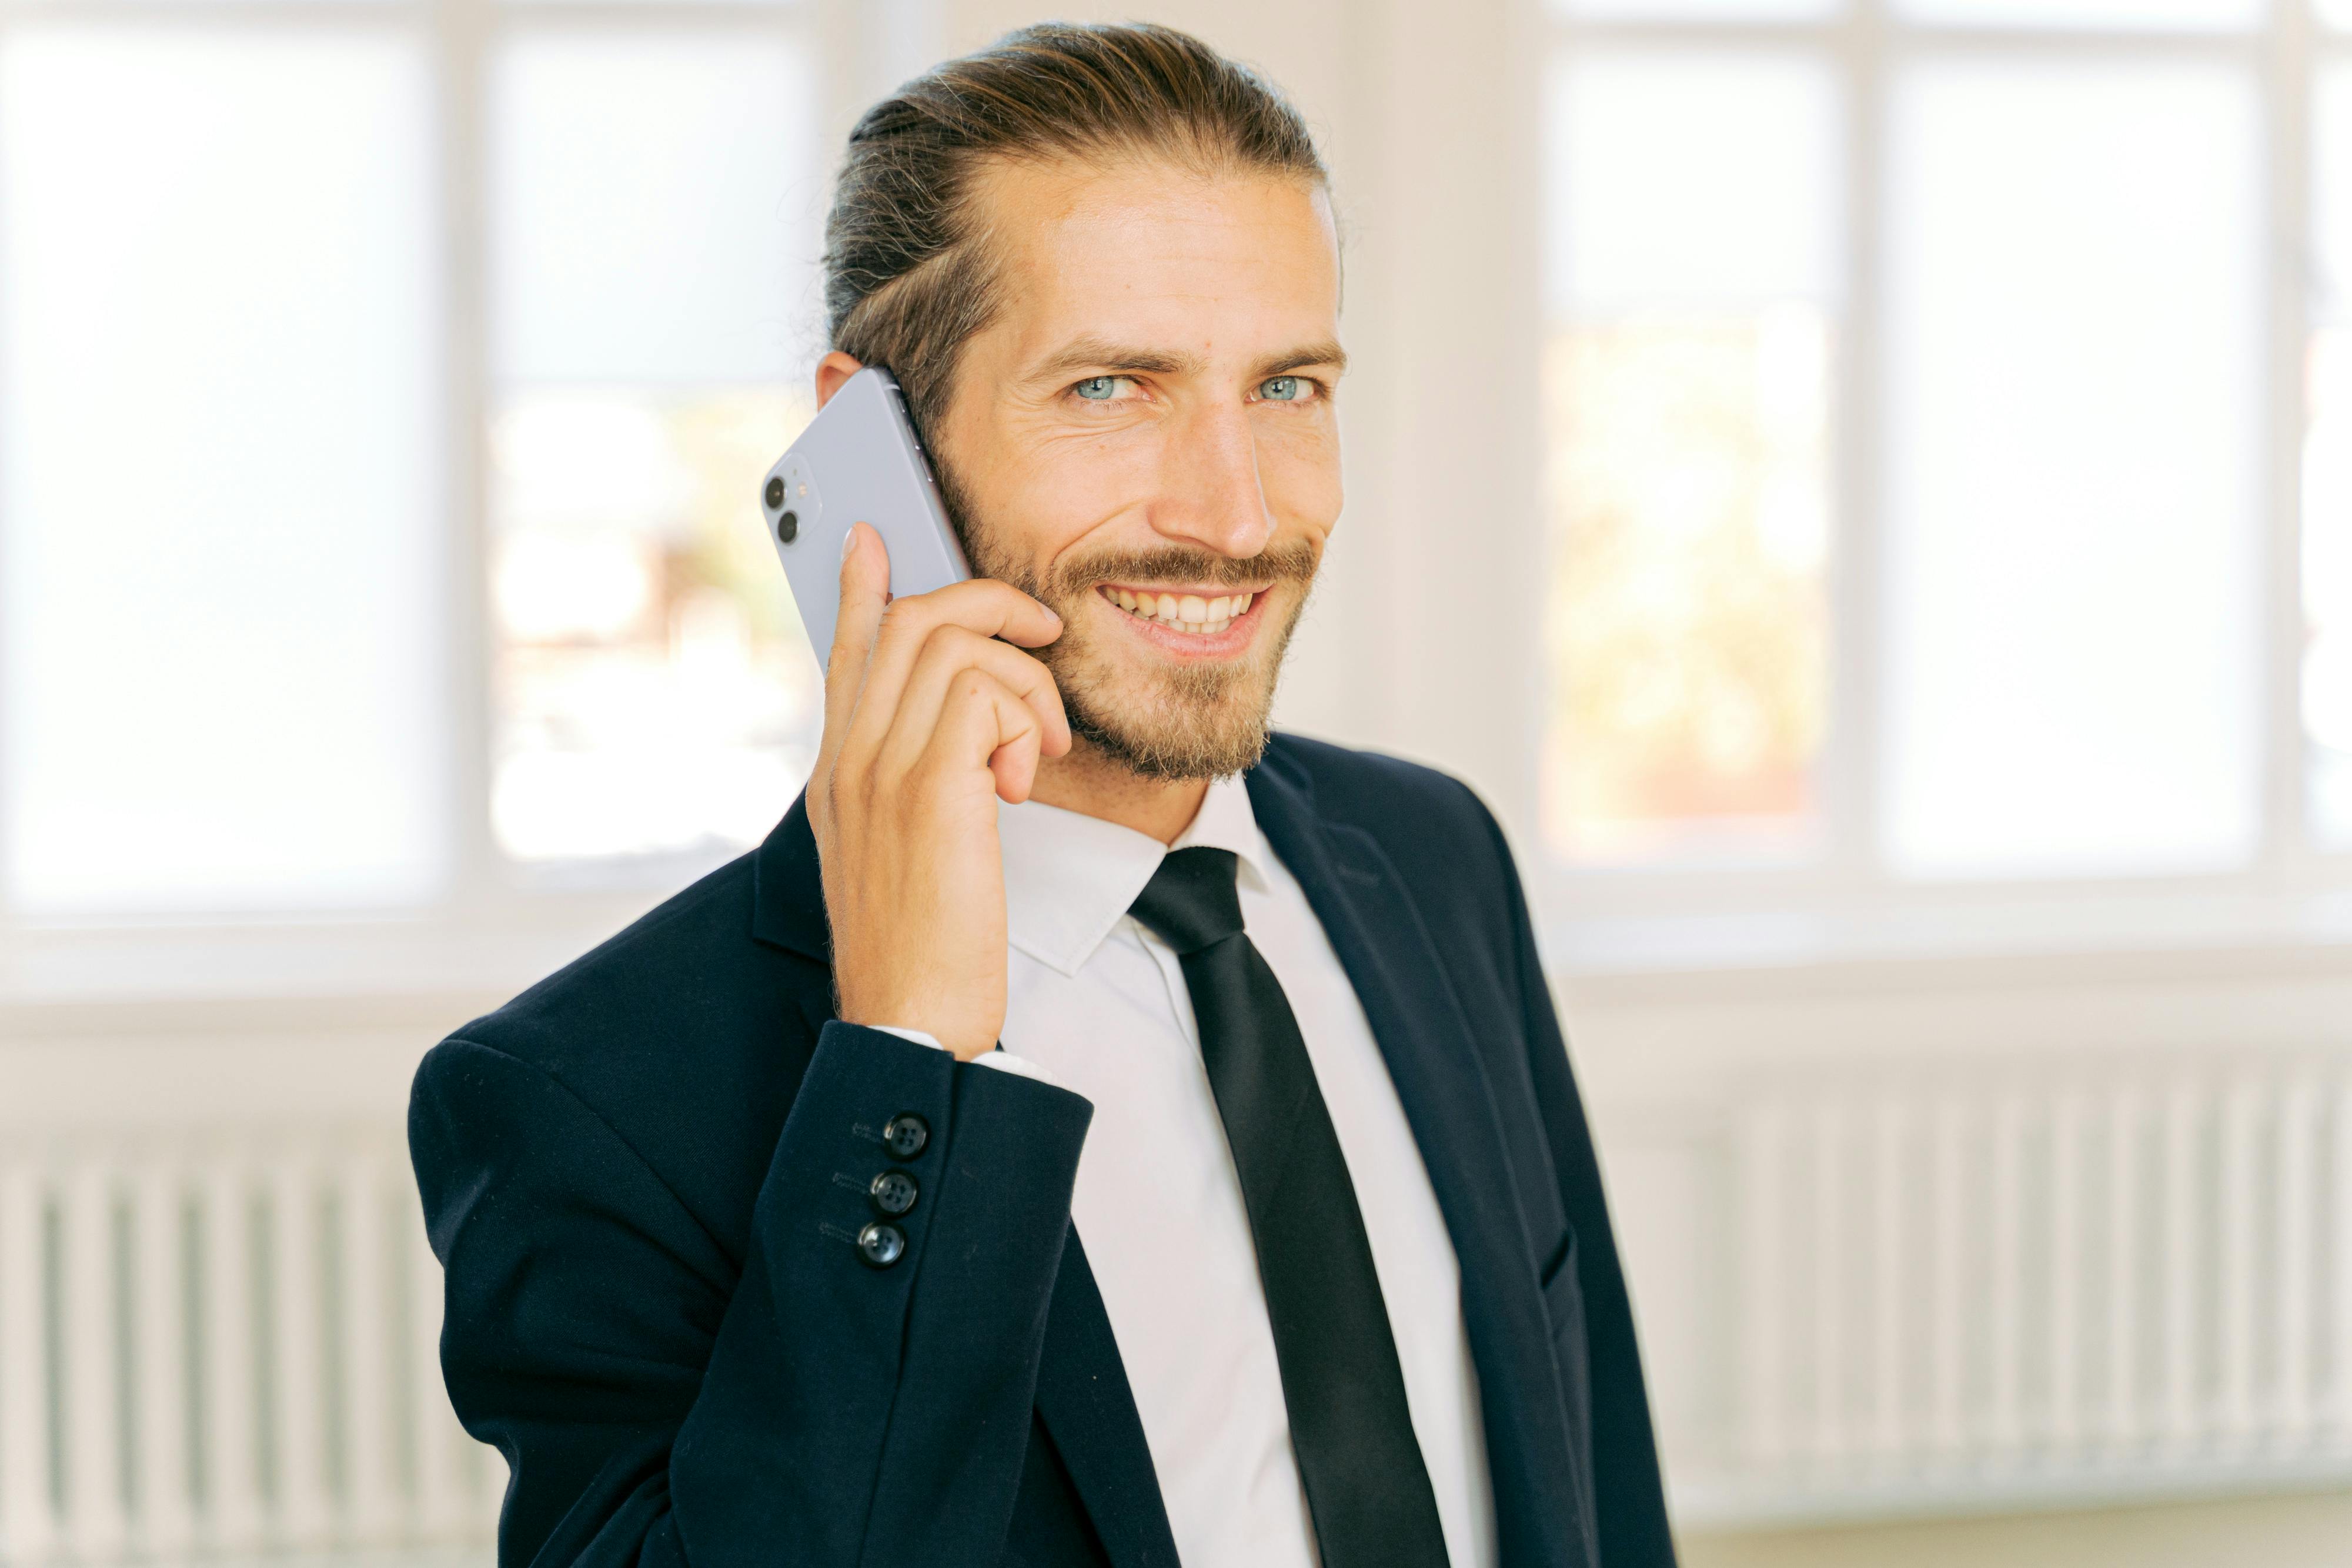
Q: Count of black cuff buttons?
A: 3